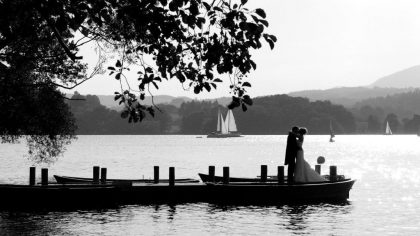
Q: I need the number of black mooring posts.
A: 12